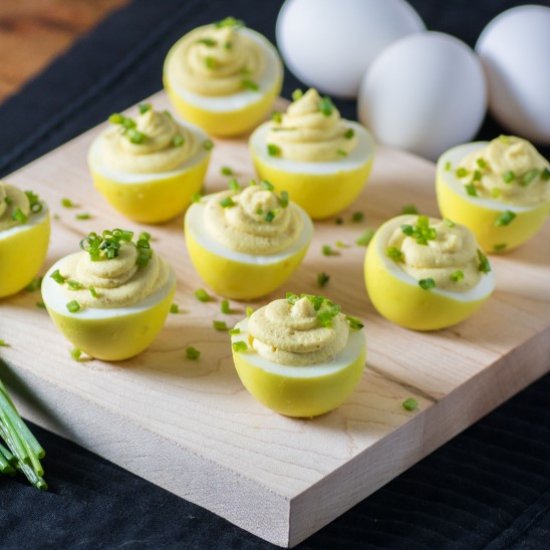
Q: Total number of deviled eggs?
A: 9